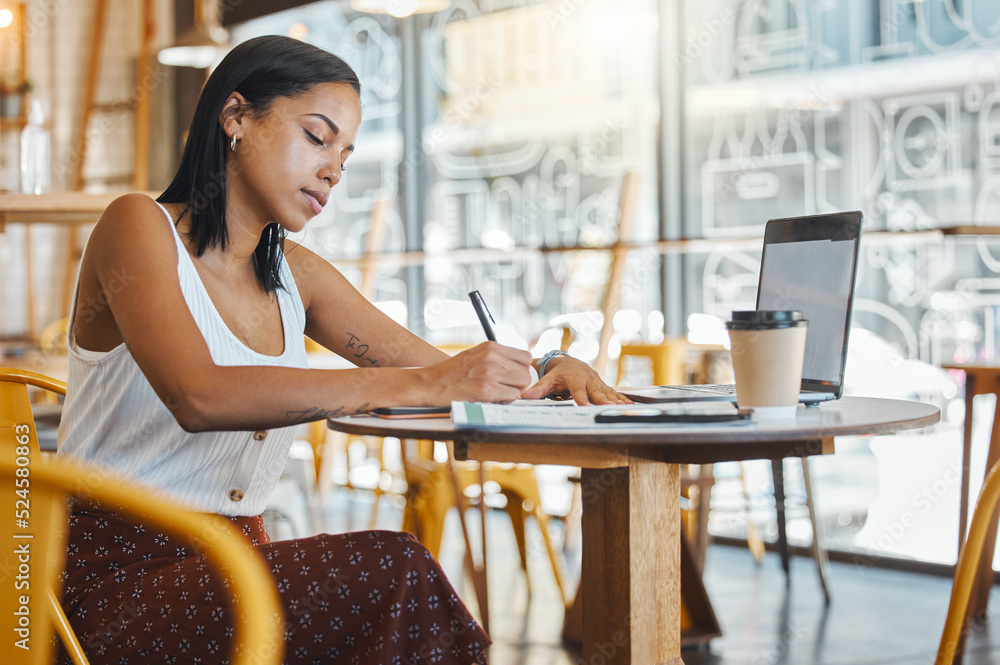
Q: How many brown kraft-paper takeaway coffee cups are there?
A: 1